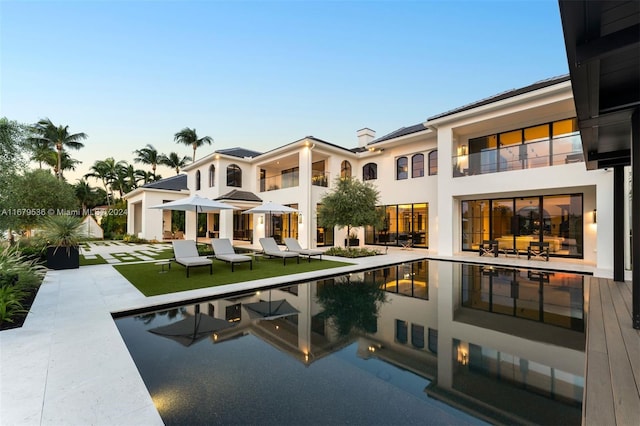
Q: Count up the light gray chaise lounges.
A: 4